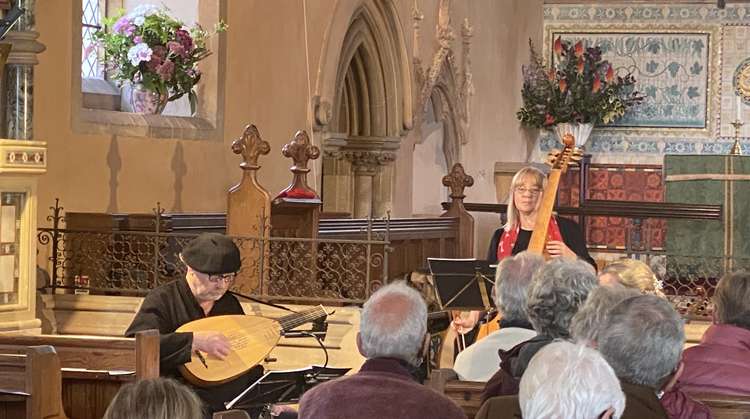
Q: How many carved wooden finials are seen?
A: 3